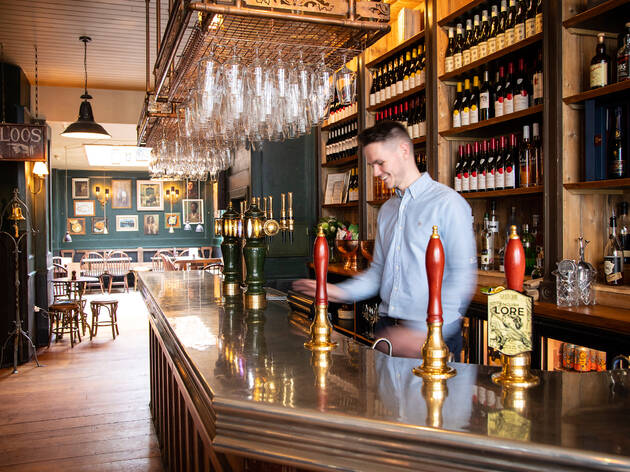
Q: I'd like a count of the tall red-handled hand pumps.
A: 3